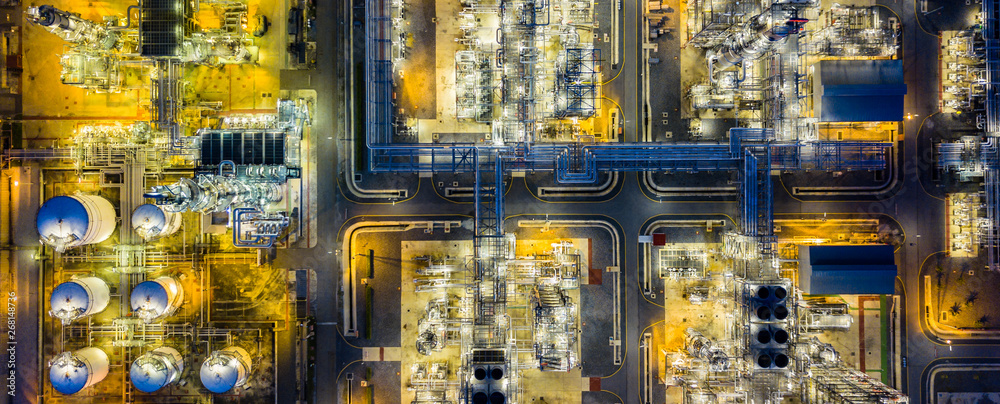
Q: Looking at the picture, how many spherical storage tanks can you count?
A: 7